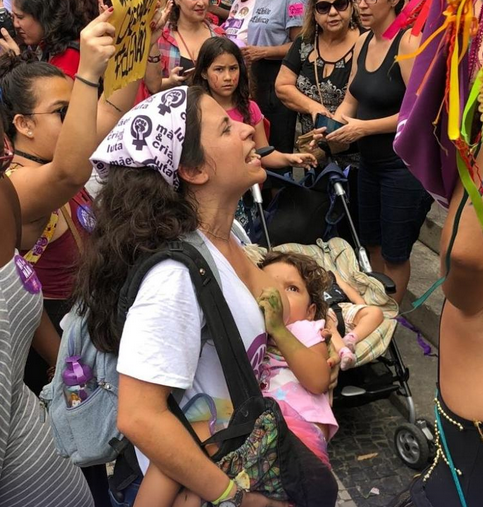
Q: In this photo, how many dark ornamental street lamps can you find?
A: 0